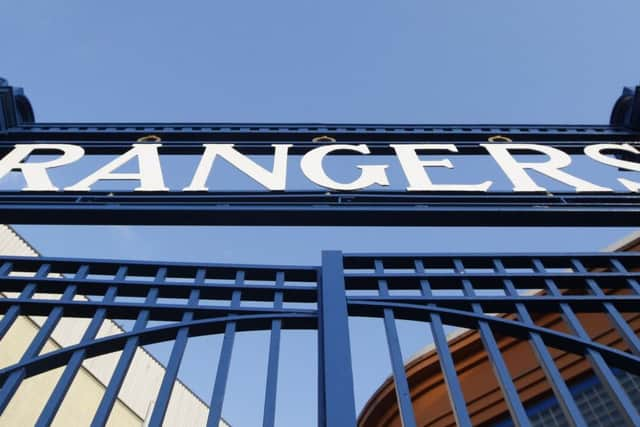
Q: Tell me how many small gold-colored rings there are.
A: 3